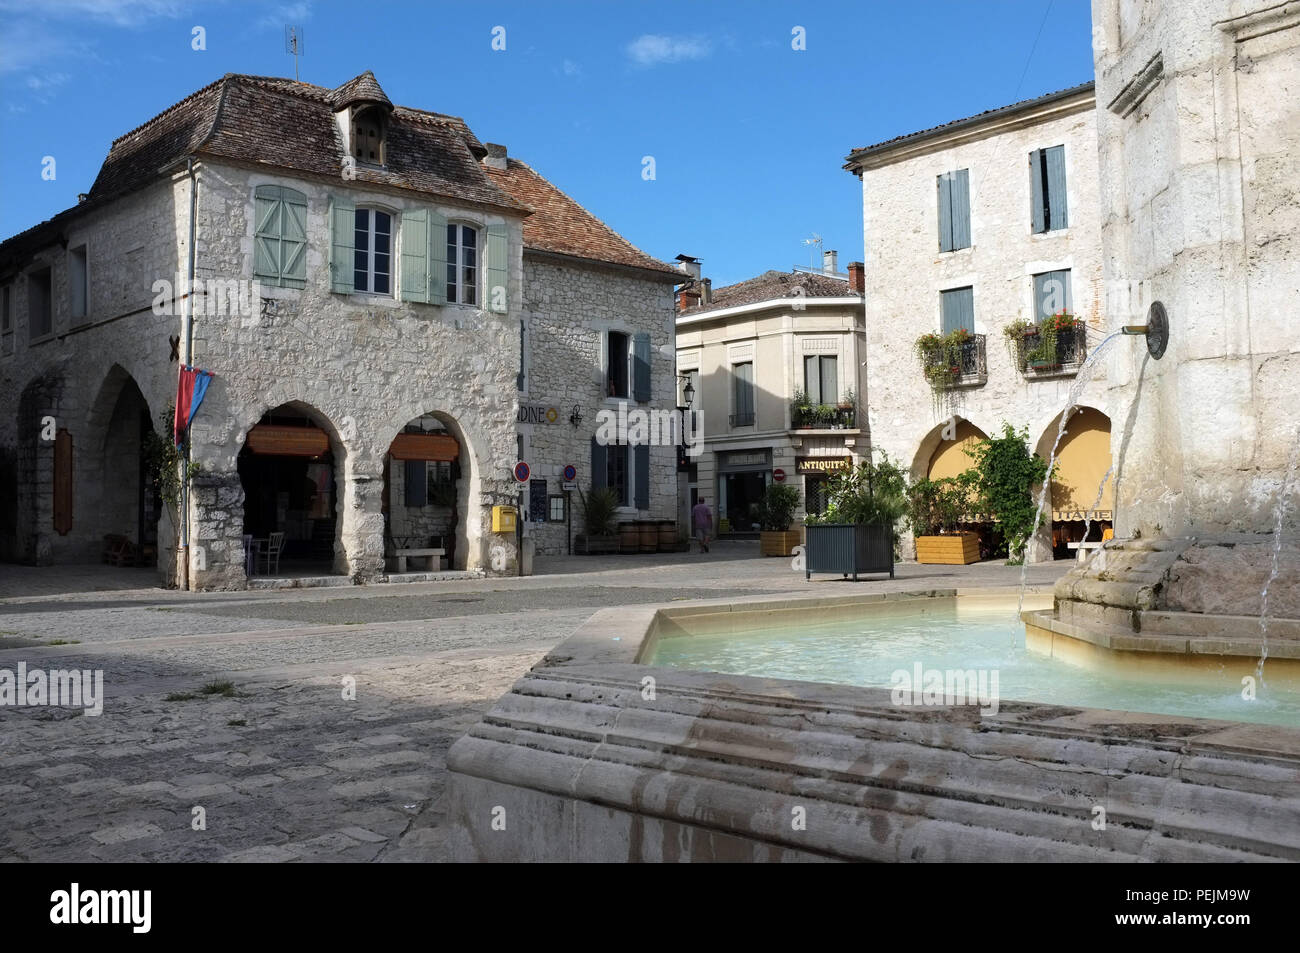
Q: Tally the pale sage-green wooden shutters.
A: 6